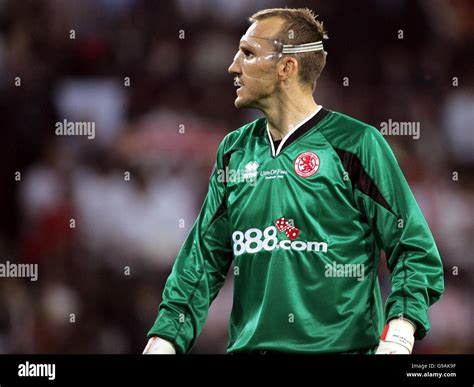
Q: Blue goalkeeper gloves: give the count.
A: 0